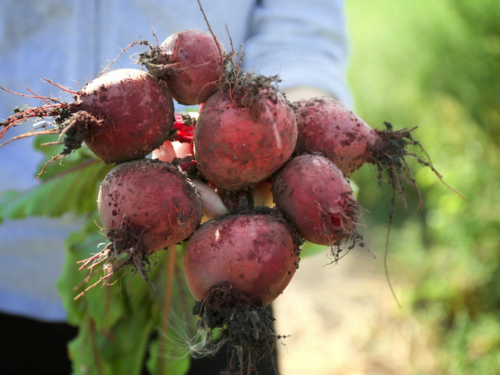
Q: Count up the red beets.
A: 7